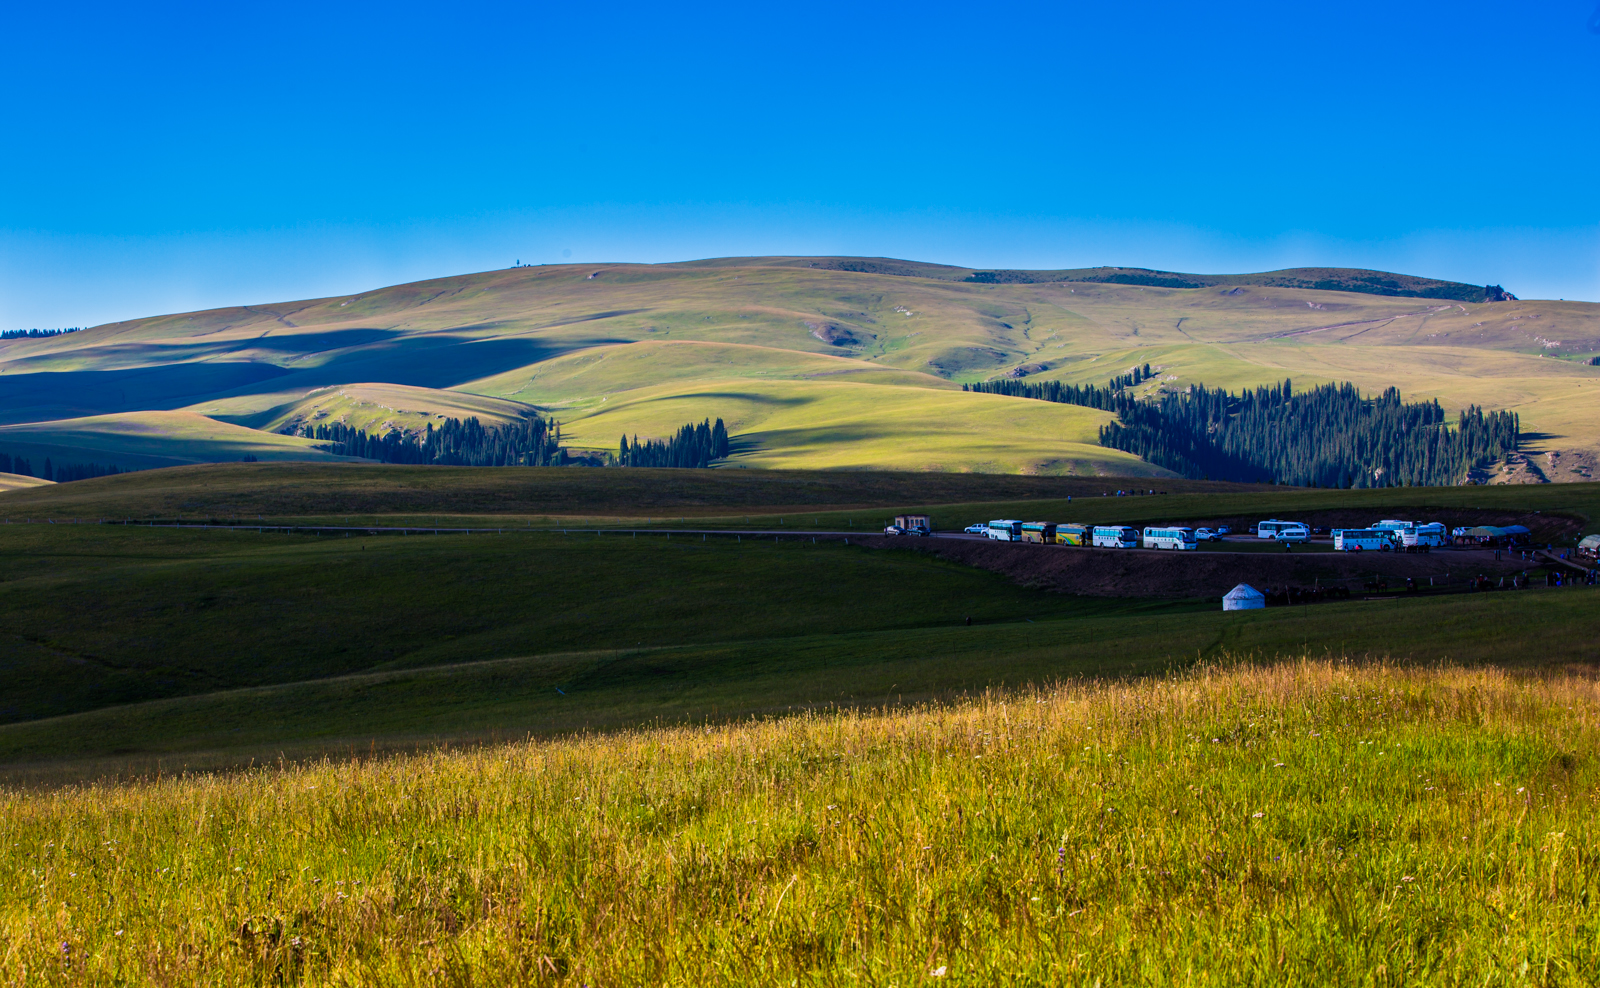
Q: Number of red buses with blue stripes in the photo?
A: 0